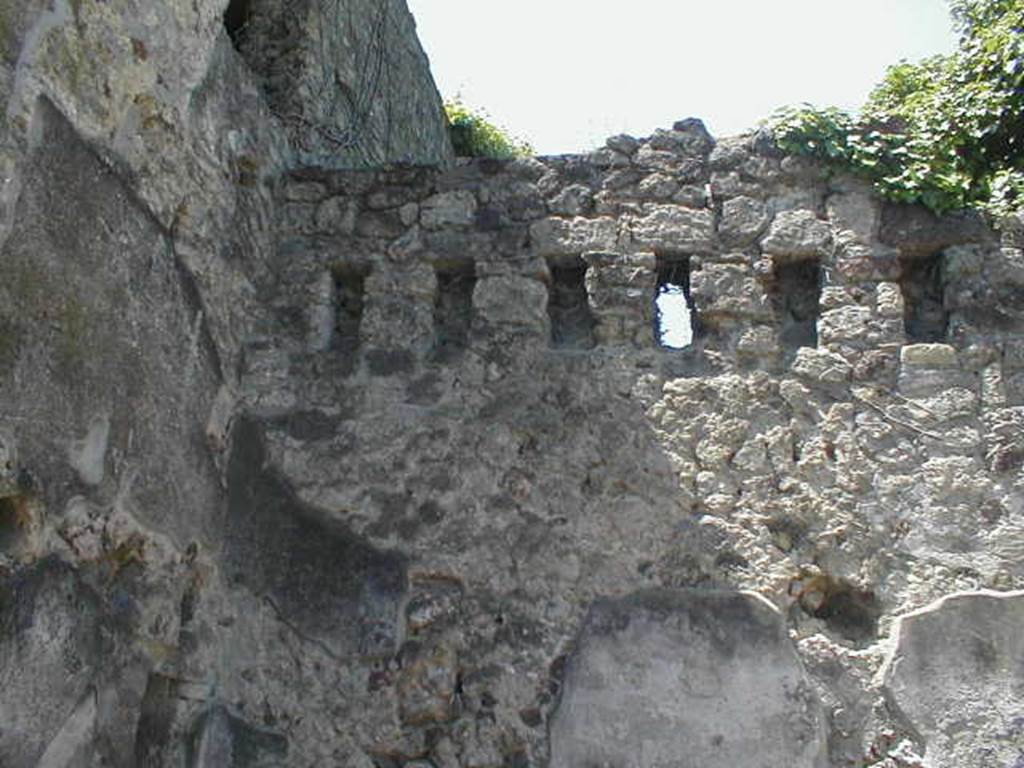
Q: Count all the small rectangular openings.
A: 6